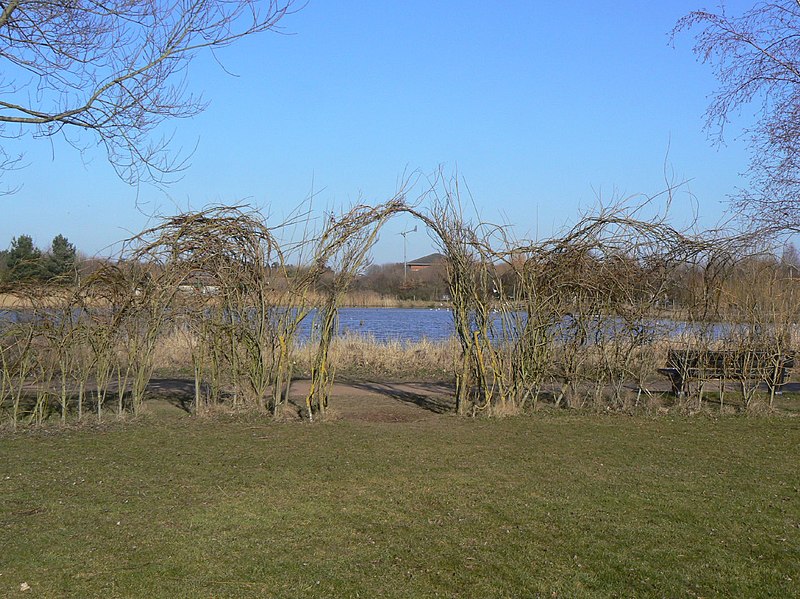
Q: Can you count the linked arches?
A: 3